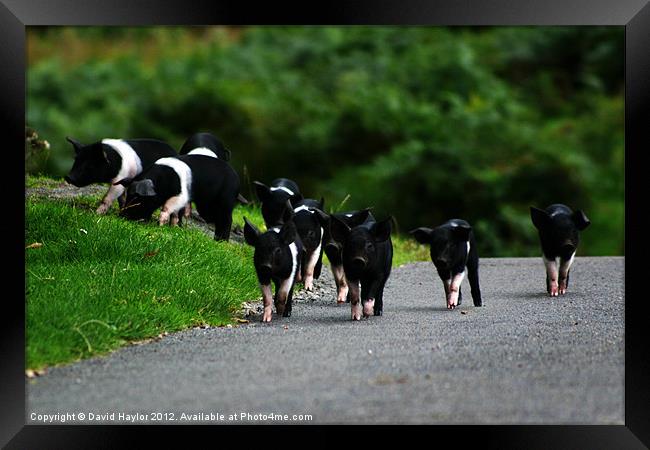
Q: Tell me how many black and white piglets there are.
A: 10